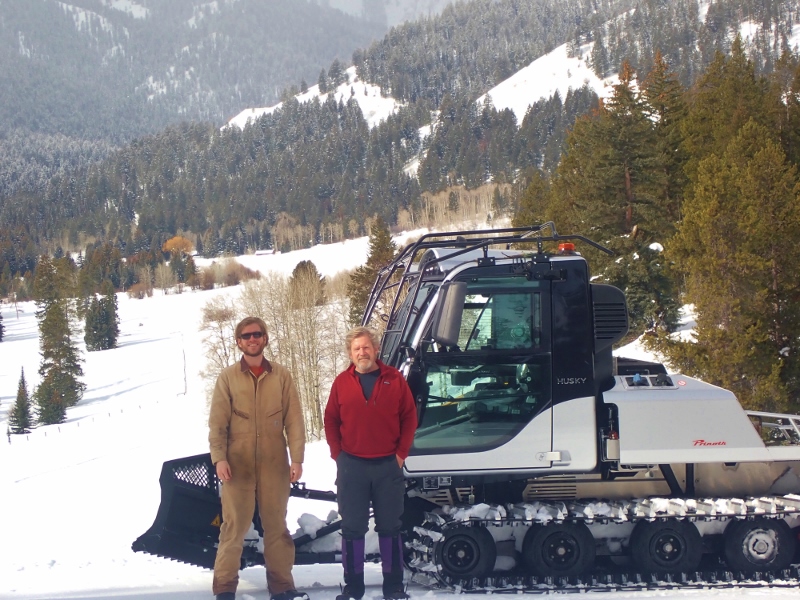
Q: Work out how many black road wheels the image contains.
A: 4